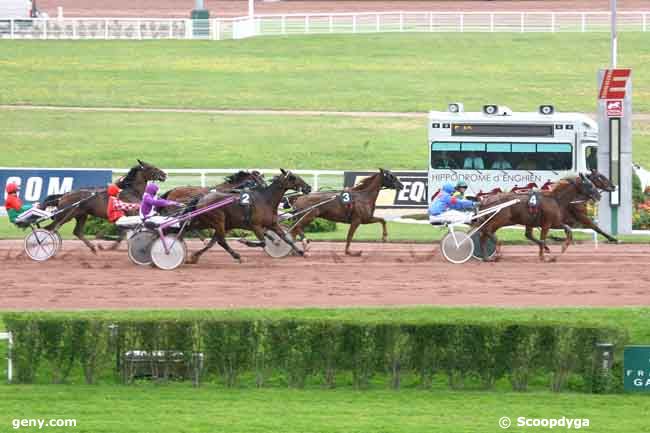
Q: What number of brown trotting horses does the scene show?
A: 6